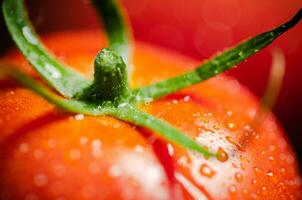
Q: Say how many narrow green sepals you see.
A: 5